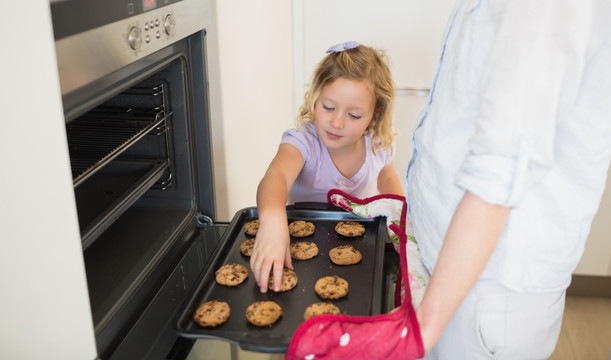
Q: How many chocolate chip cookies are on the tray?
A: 12